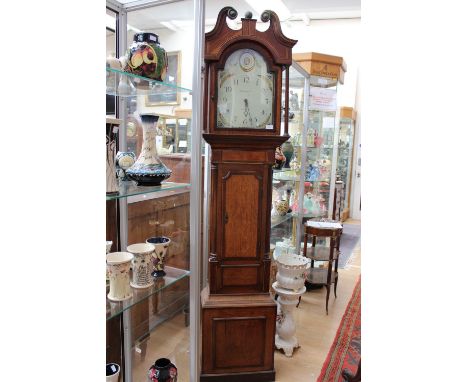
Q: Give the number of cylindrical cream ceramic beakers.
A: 2